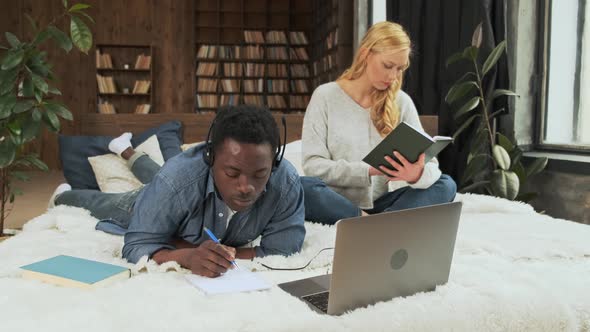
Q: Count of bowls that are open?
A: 0